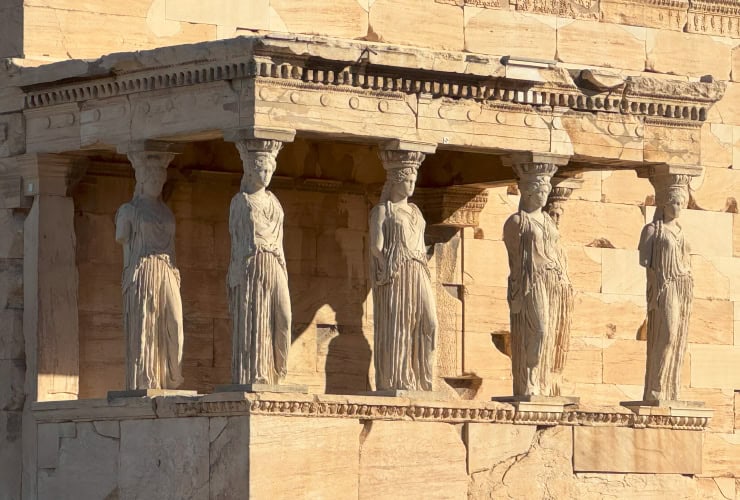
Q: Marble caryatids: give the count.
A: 6